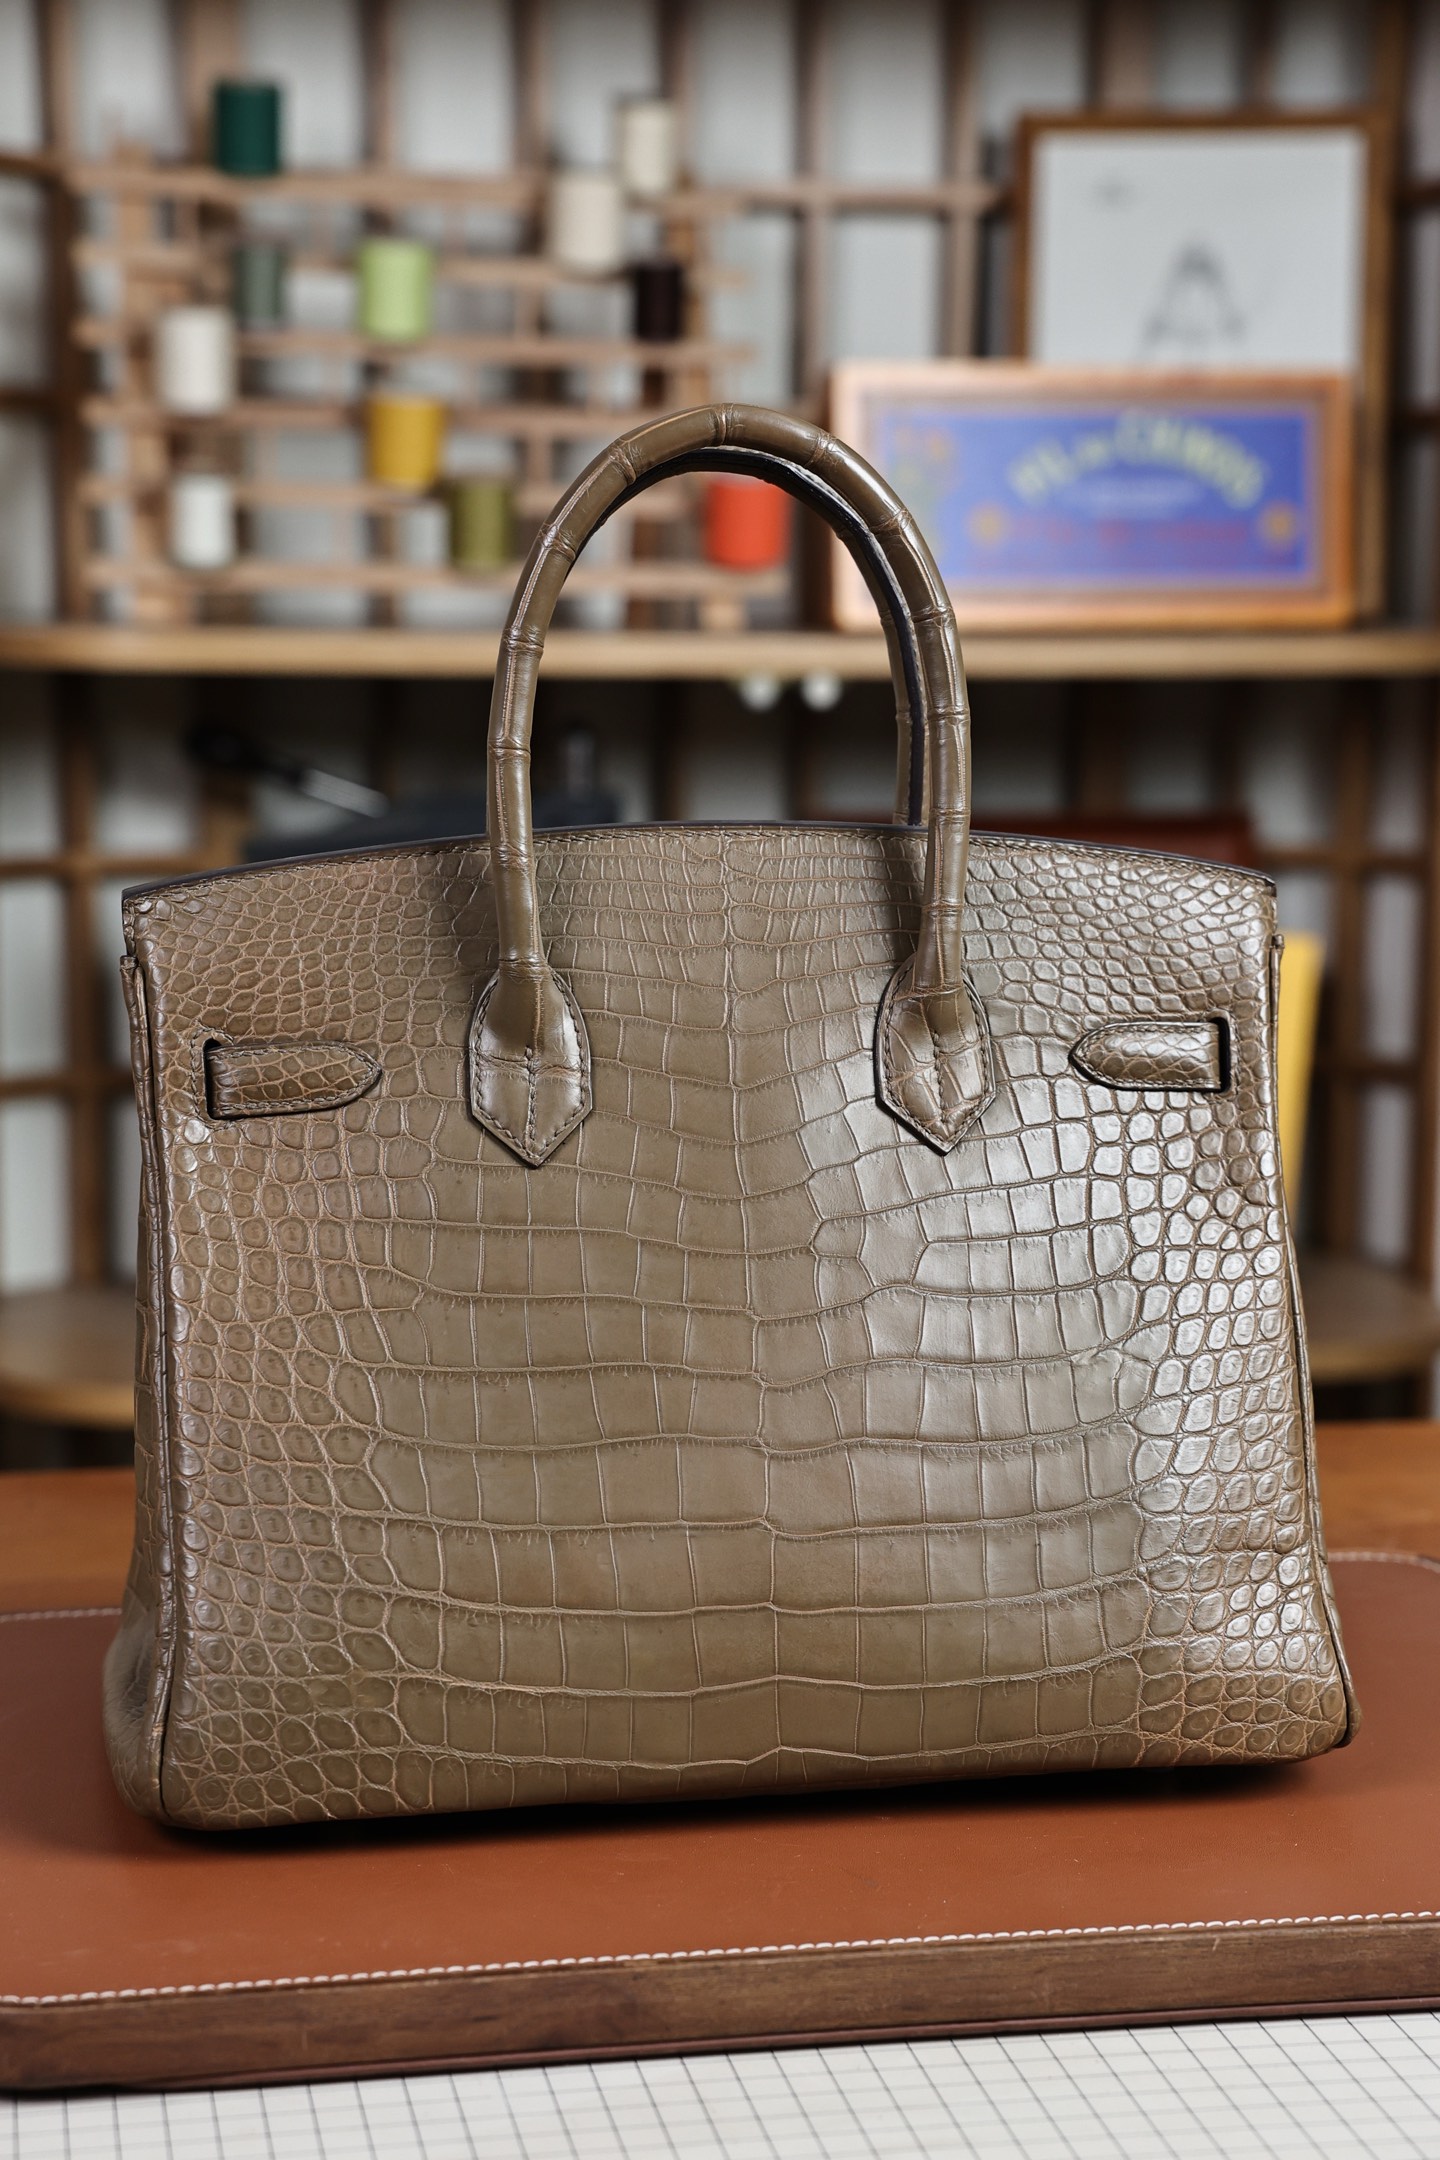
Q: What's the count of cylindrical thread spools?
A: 11